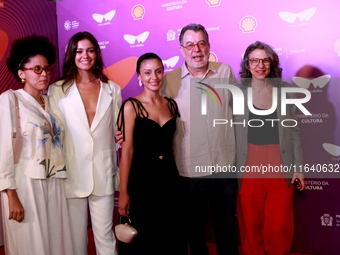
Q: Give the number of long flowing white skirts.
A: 1